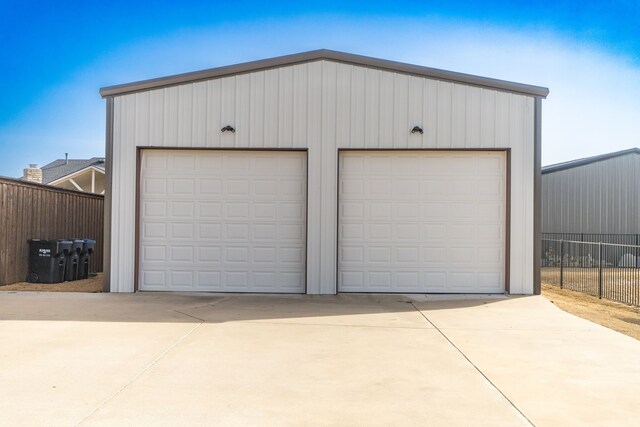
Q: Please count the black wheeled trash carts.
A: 3